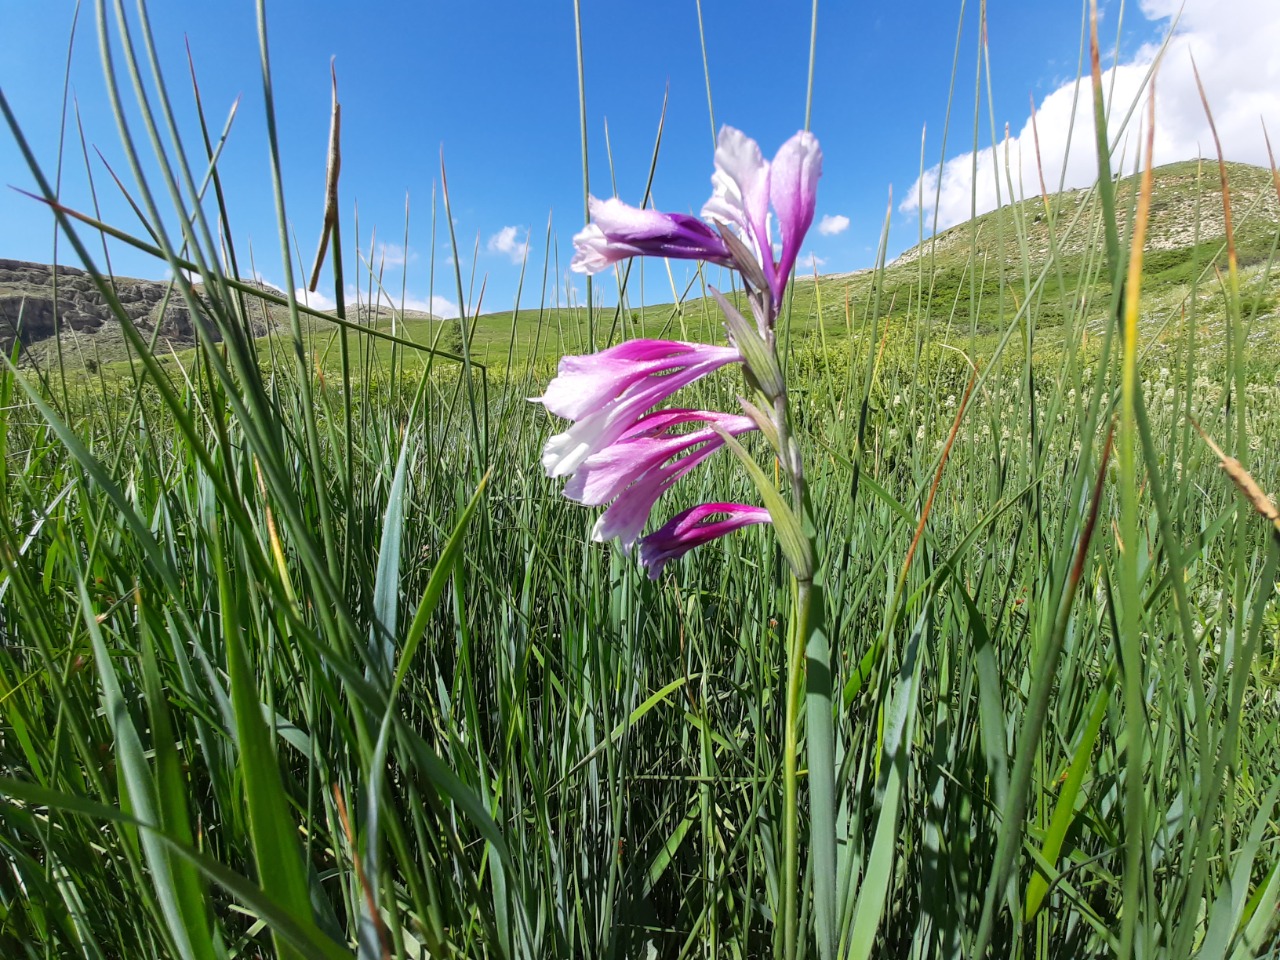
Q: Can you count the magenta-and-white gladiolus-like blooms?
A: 5